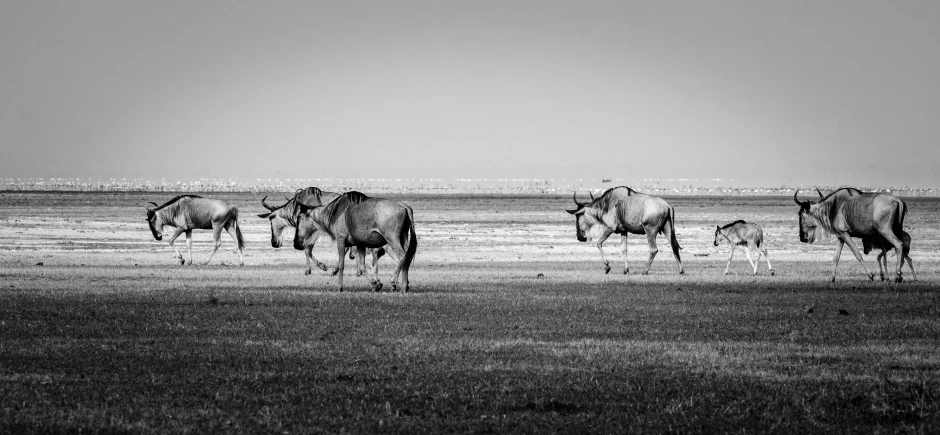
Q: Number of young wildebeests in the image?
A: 2